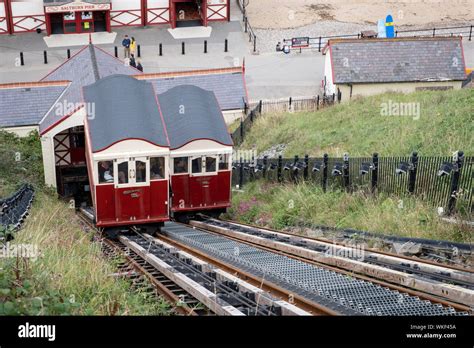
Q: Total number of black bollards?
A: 9